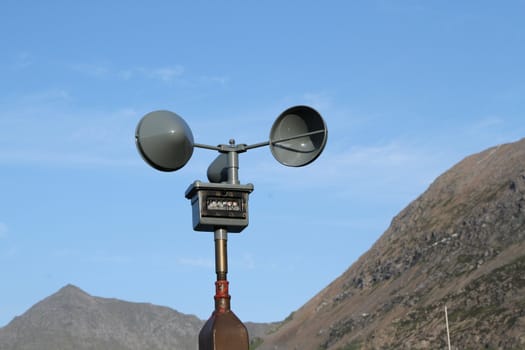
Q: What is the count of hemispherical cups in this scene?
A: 3